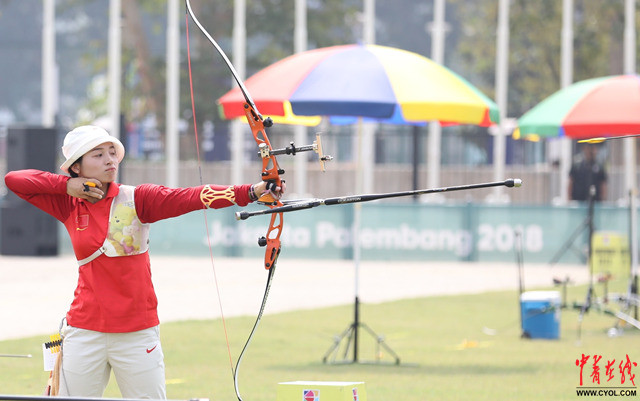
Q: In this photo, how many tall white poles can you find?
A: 10